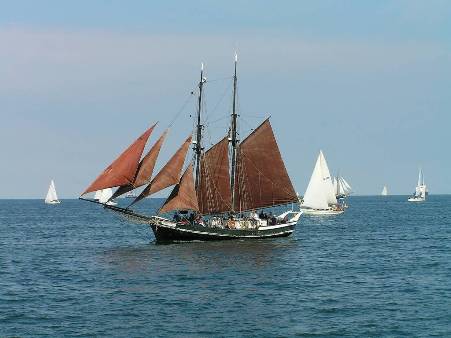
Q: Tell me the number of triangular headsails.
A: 4